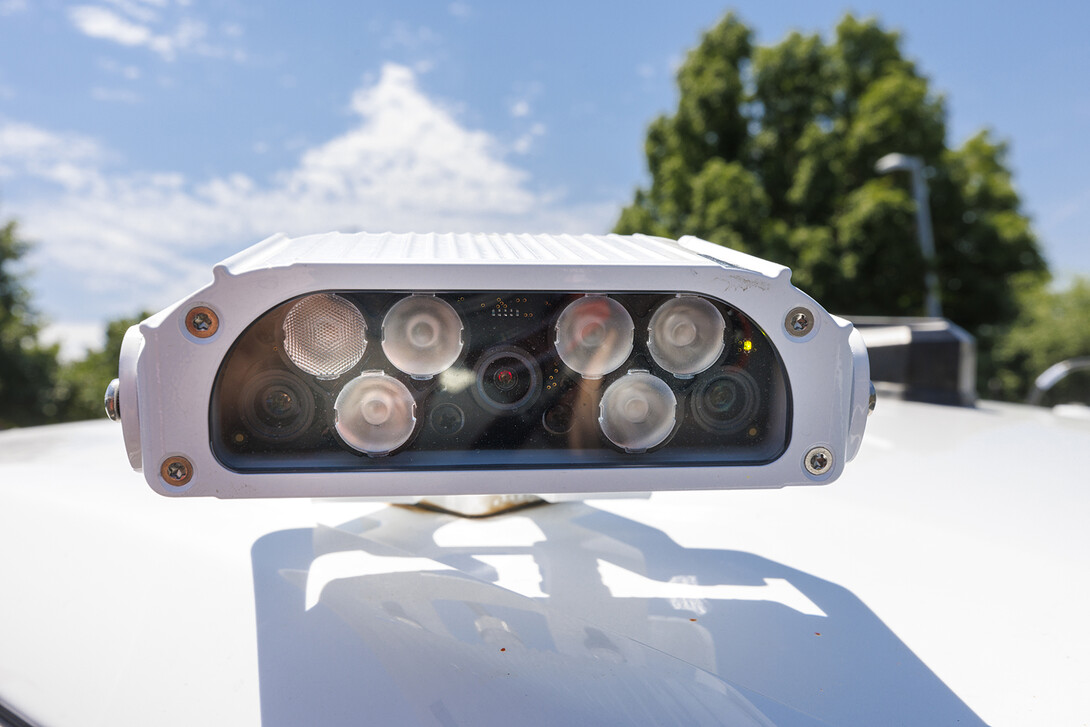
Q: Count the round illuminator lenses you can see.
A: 6